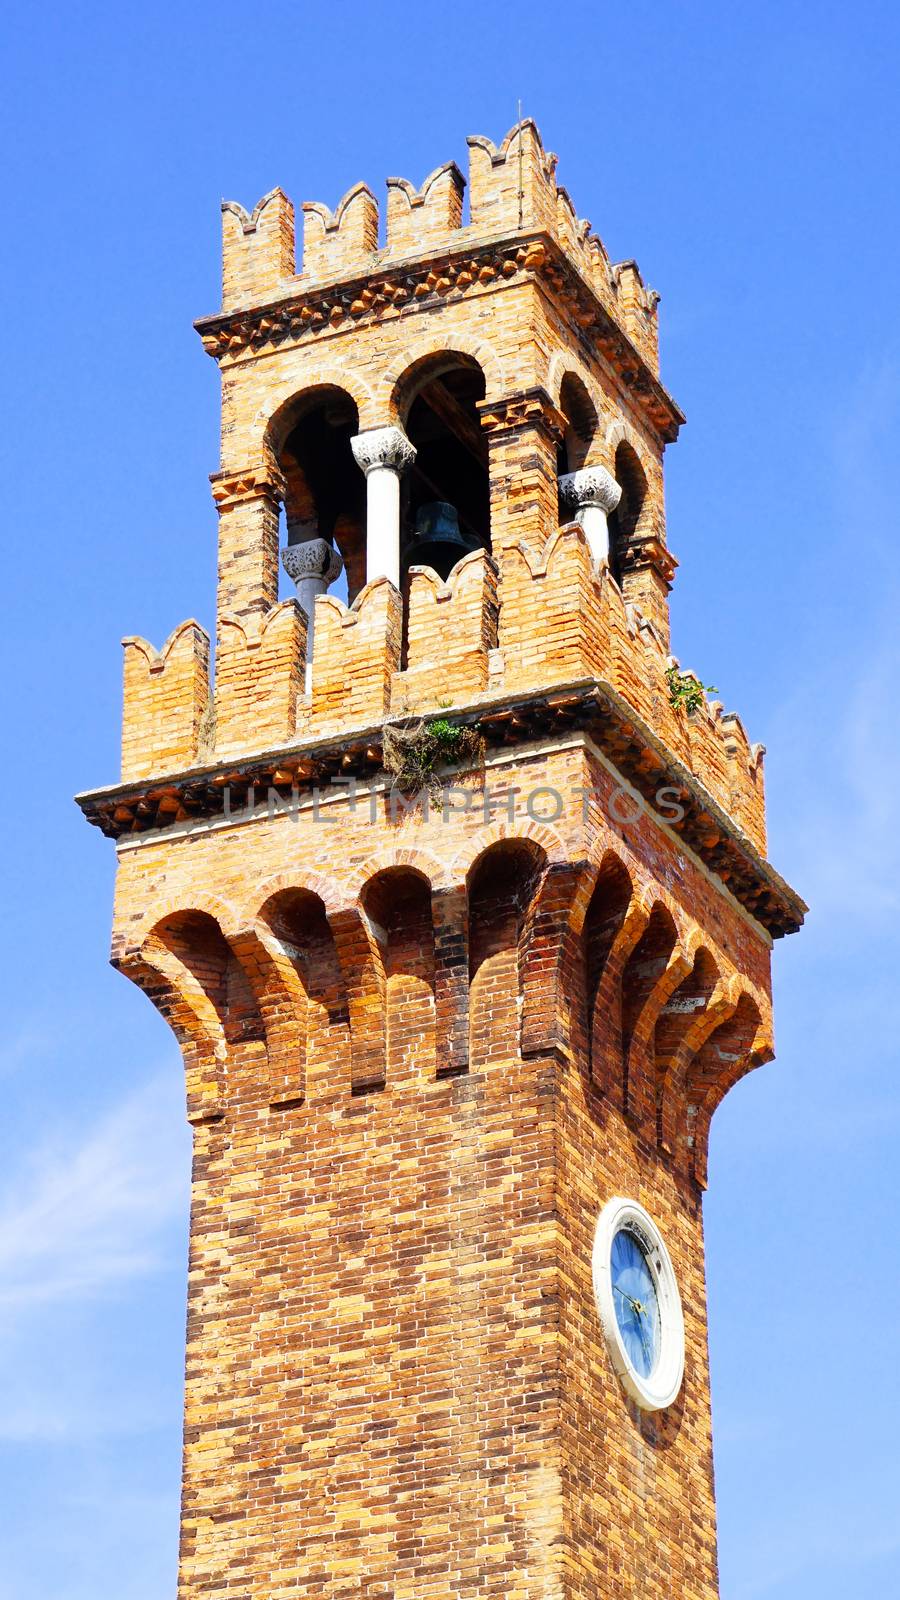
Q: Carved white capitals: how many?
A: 3